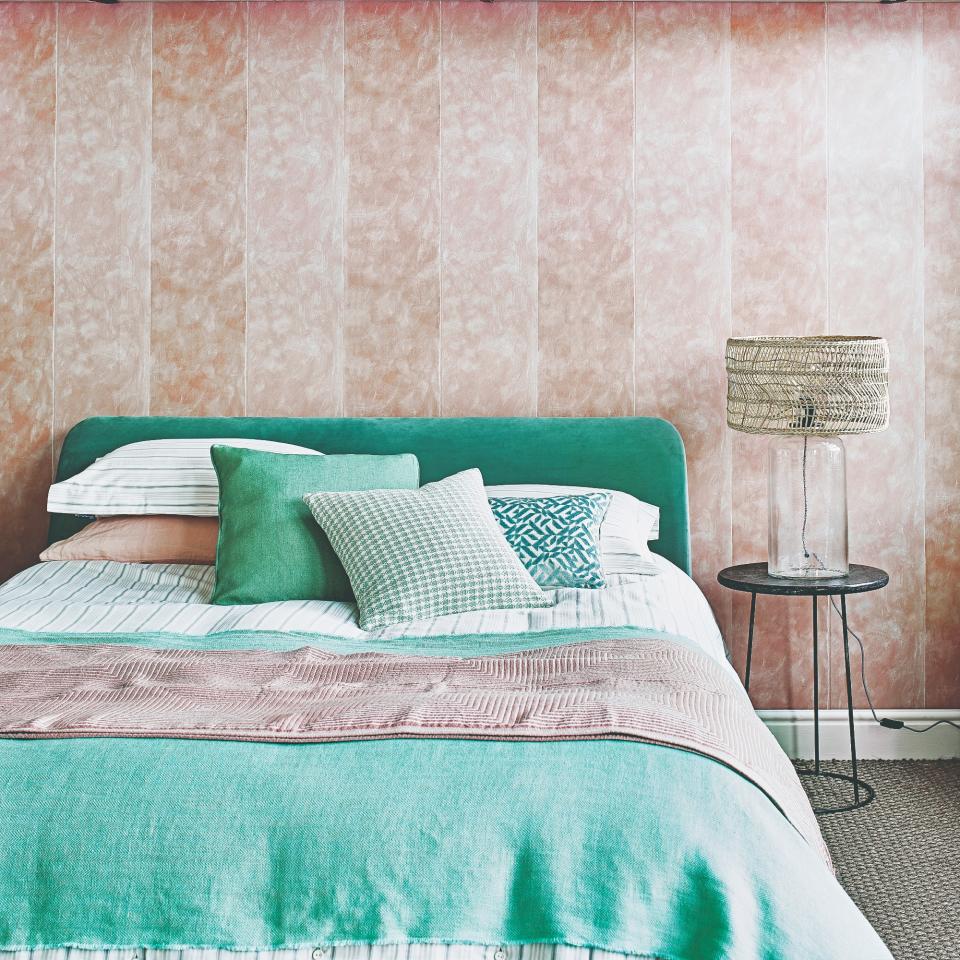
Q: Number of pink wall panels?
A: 11